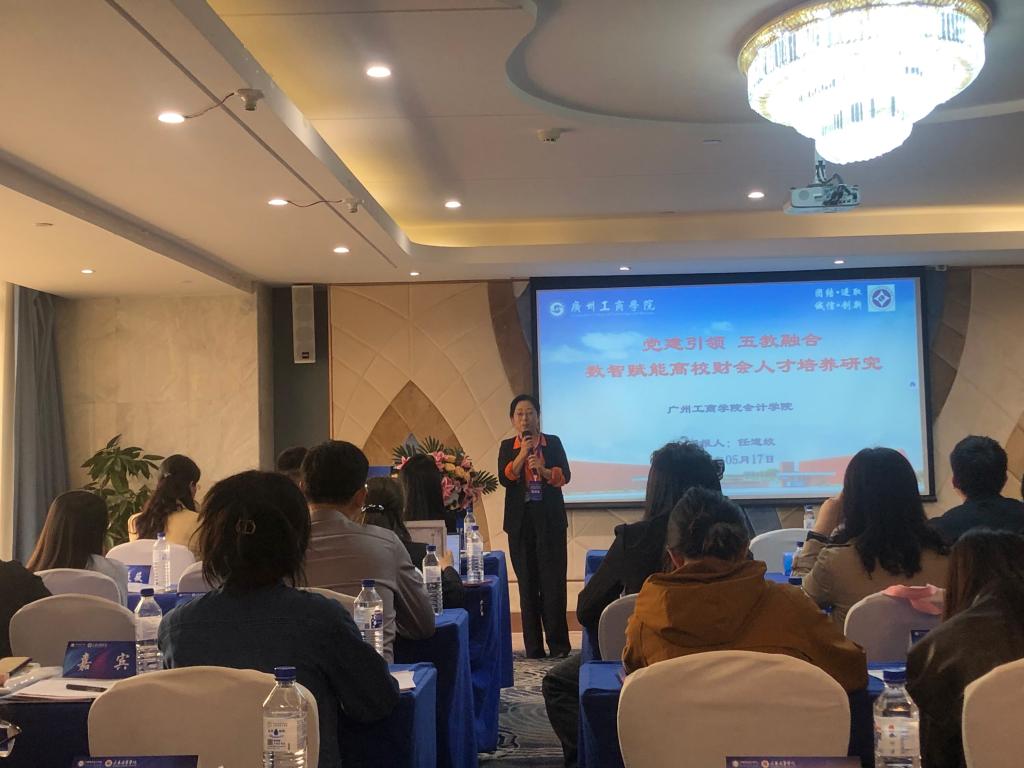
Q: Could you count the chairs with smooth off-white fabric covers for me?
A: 11